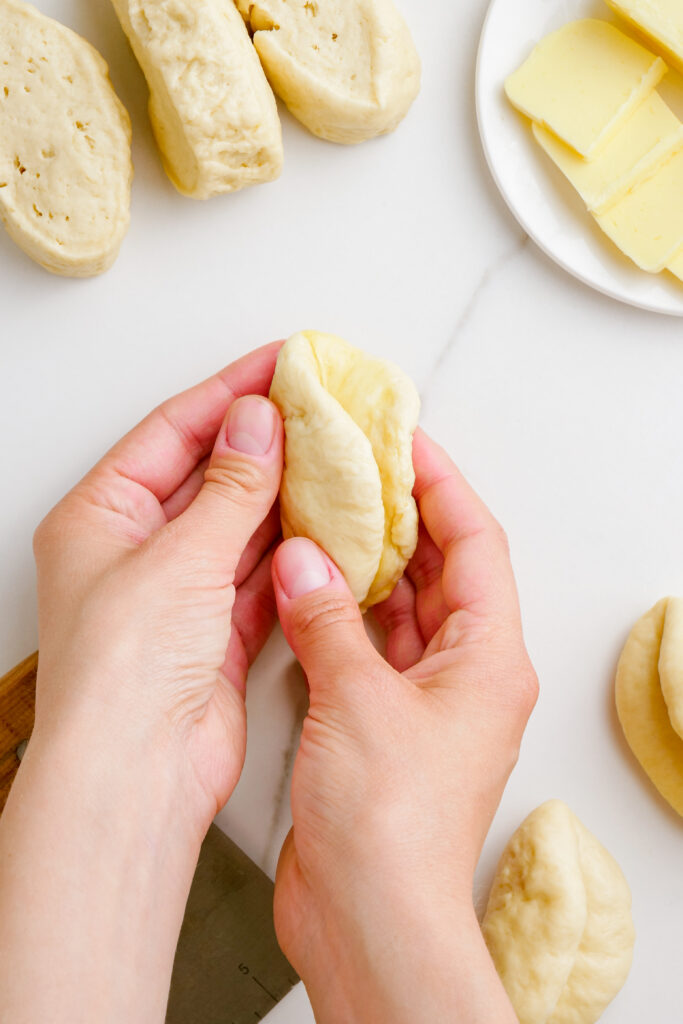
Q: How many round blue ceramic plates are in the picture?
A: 0